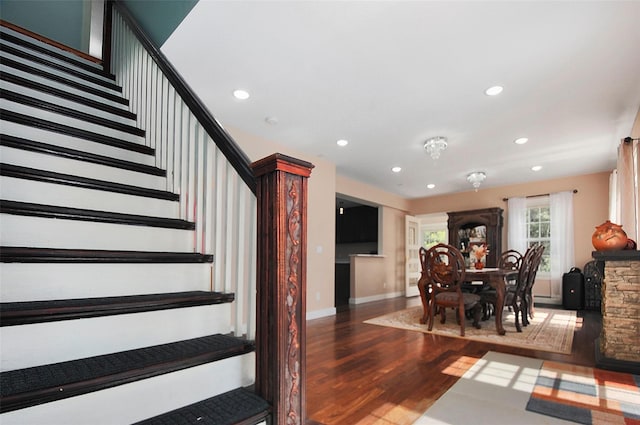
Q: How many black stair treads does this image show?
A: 13